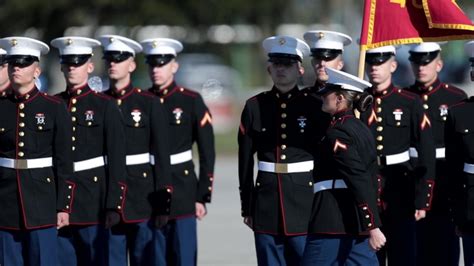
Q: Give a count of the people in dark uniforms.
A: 11